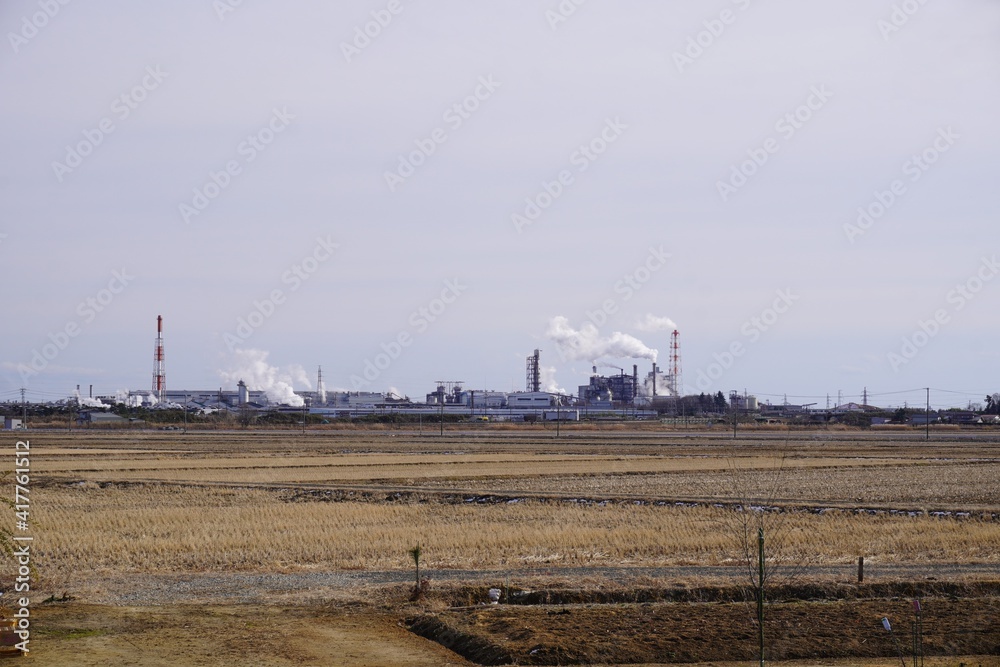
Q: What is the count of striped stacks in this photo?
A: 2